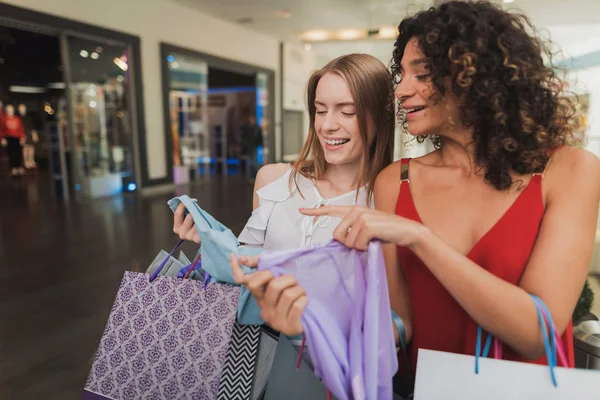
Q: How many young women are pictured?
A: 2